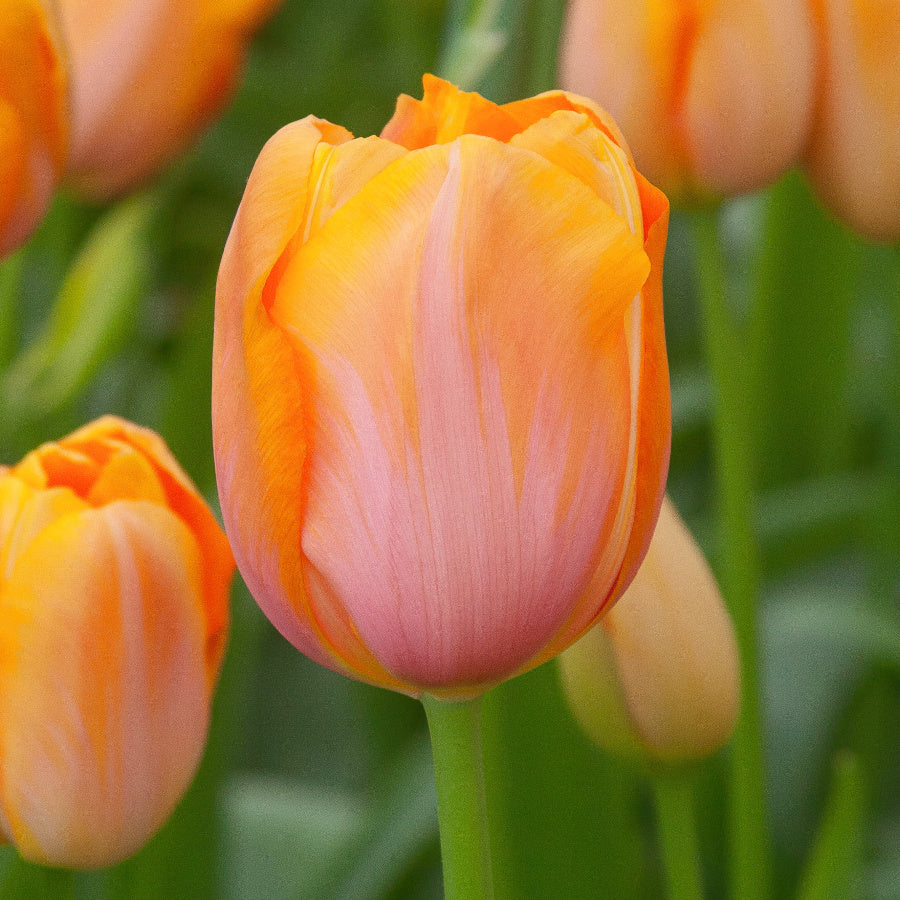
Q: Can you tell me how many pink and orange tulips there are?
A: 7